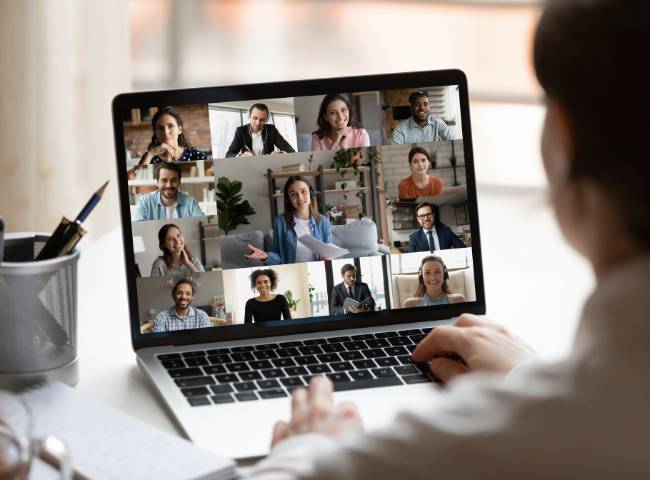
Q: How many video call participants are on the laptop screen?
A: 13